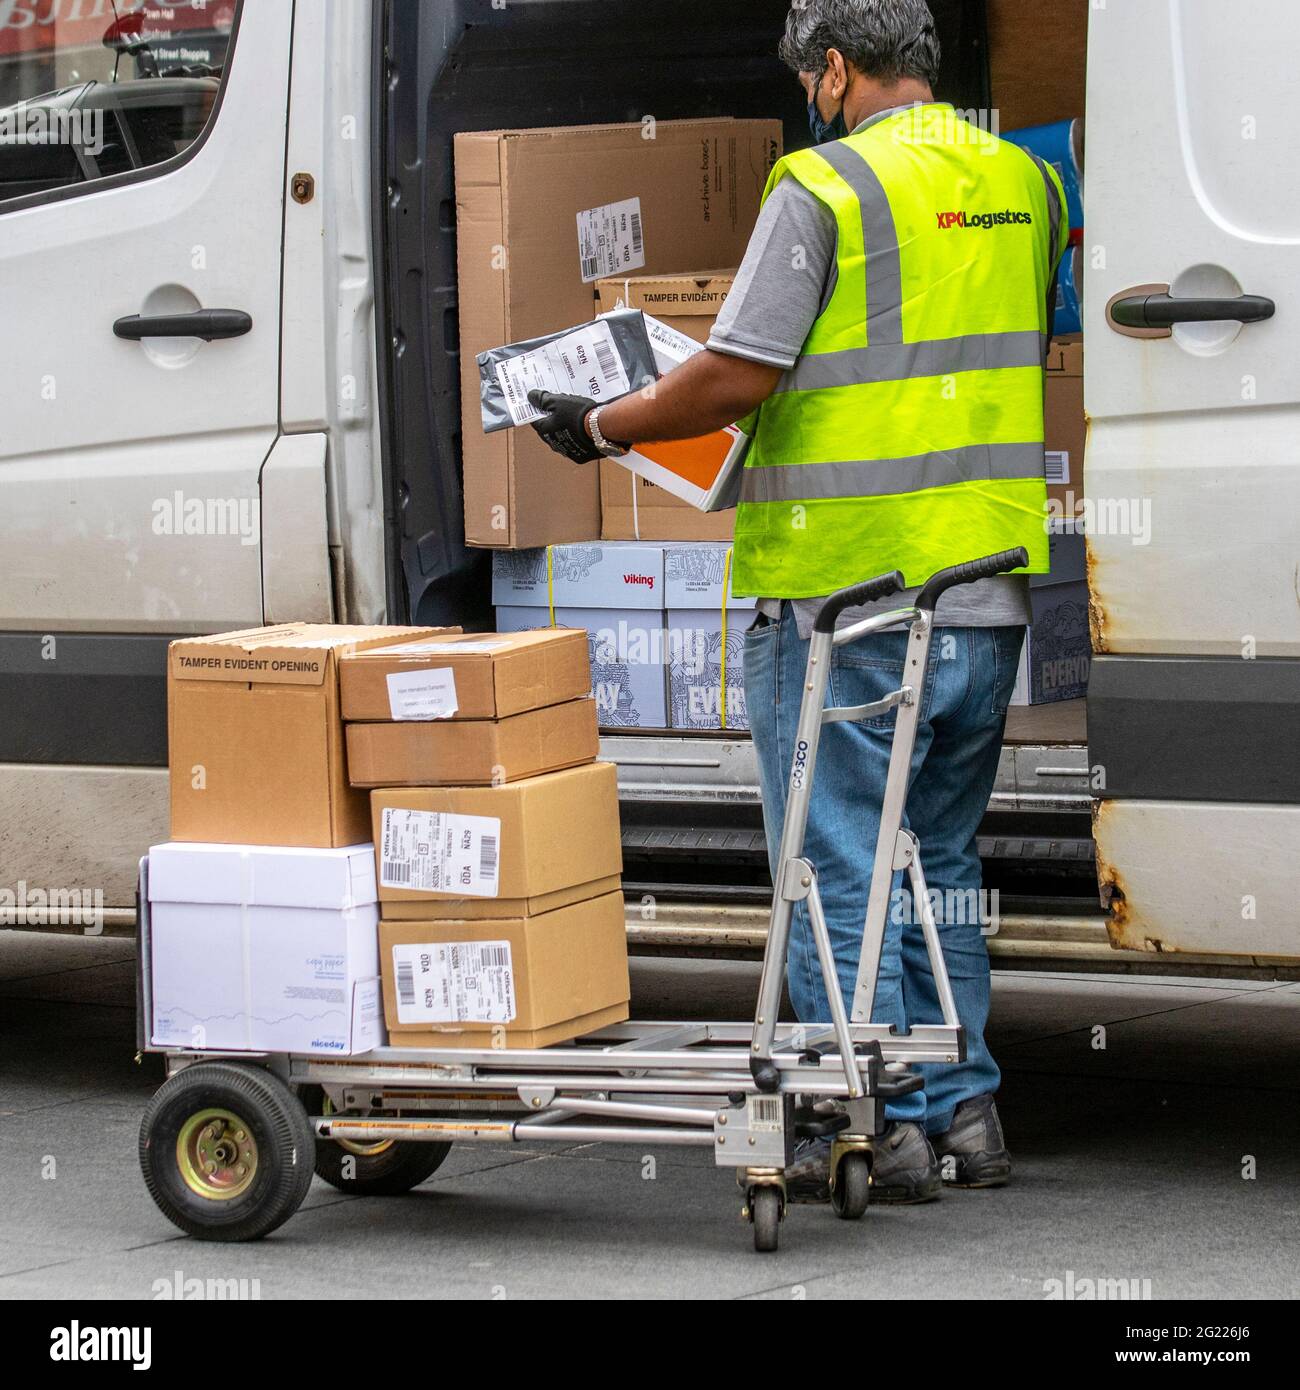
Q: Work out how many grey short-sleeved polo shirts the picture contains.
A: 1